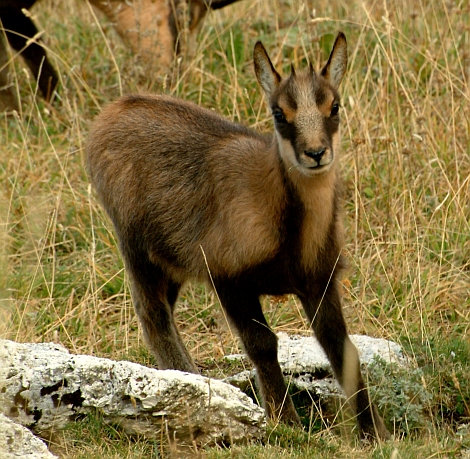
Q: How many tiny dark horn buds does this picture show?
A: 2